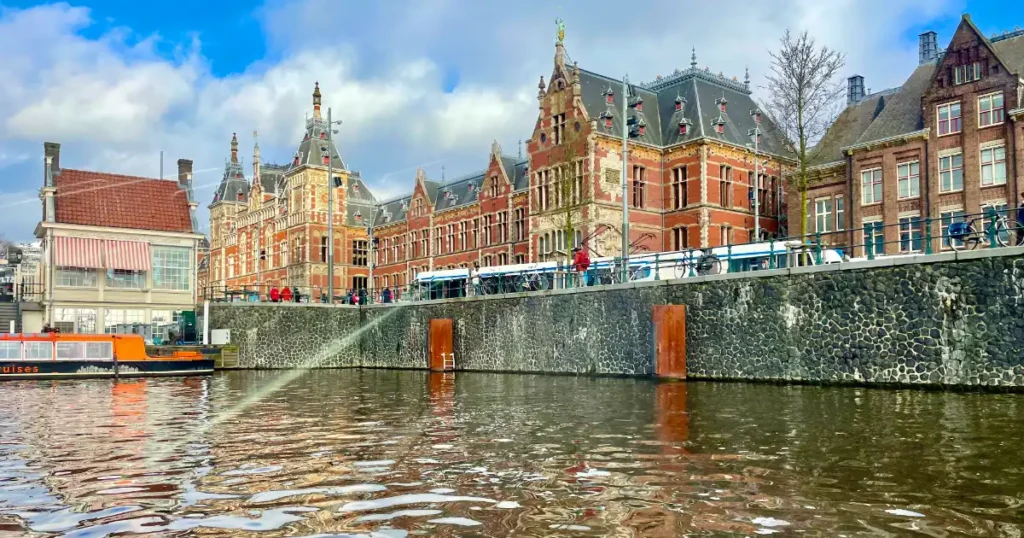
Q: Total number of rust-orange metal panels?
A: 2